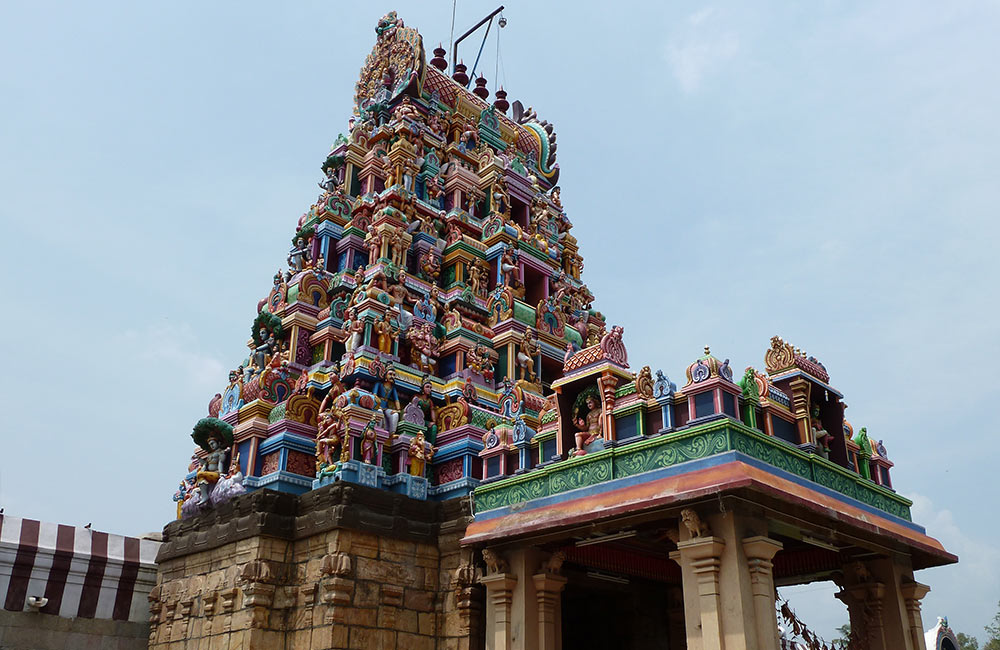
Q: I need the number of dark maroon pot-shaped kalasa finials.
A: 4